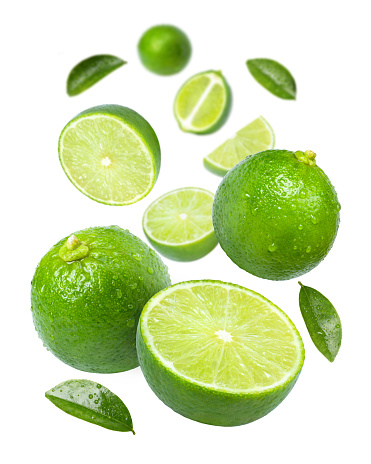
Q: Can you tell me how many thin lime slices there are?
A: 1